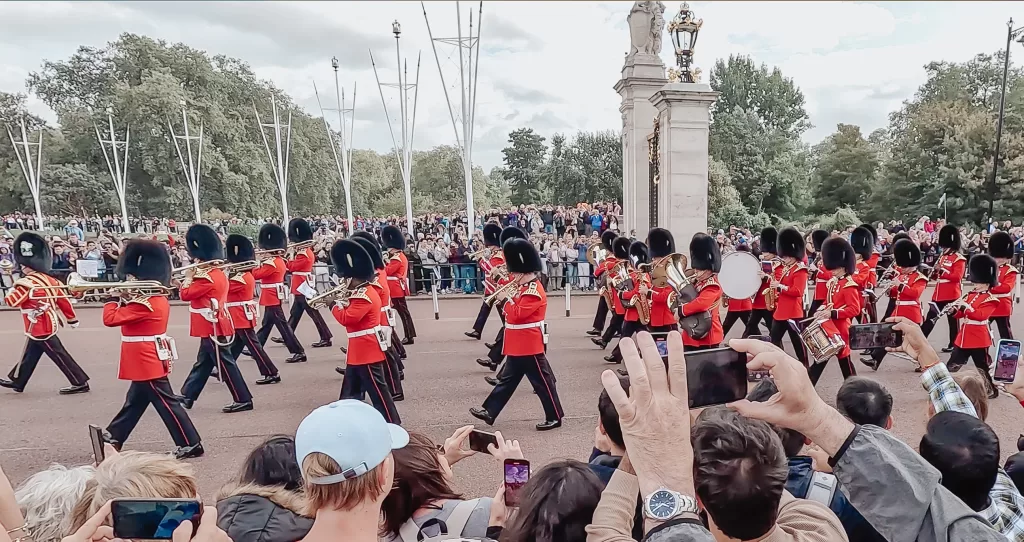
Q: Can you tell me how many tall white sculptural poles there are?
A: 7